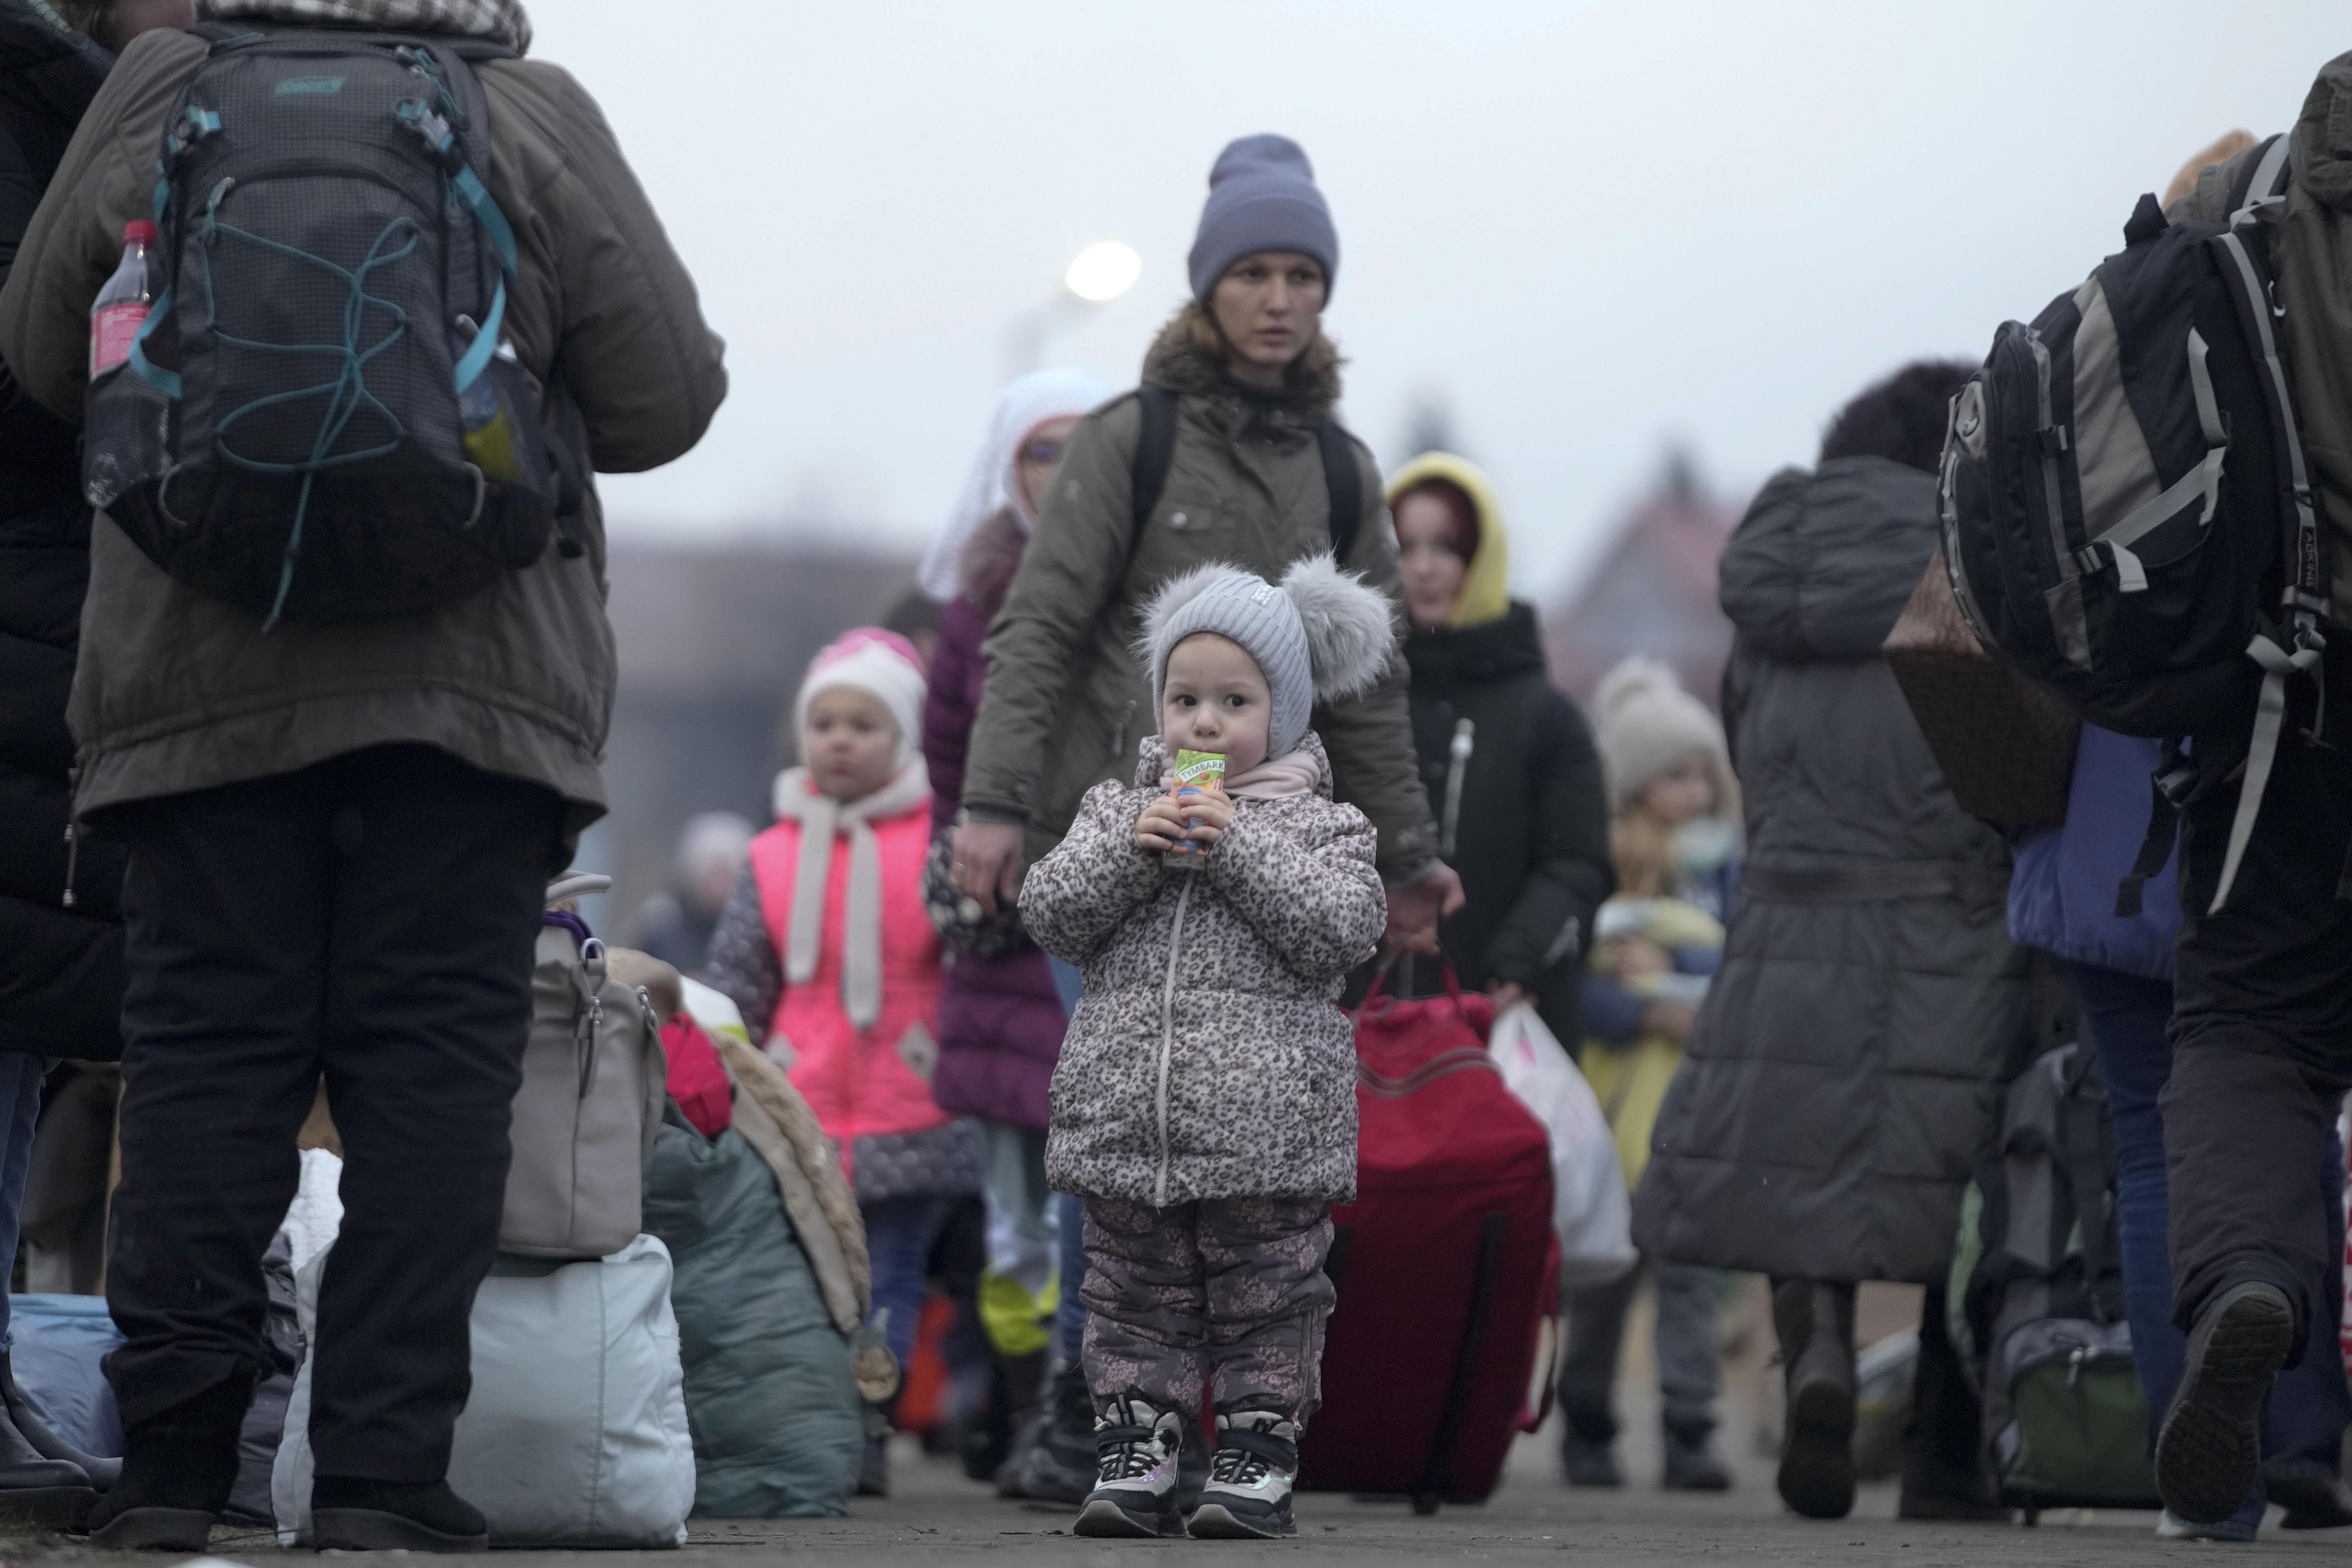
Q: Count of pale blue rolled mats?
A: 0